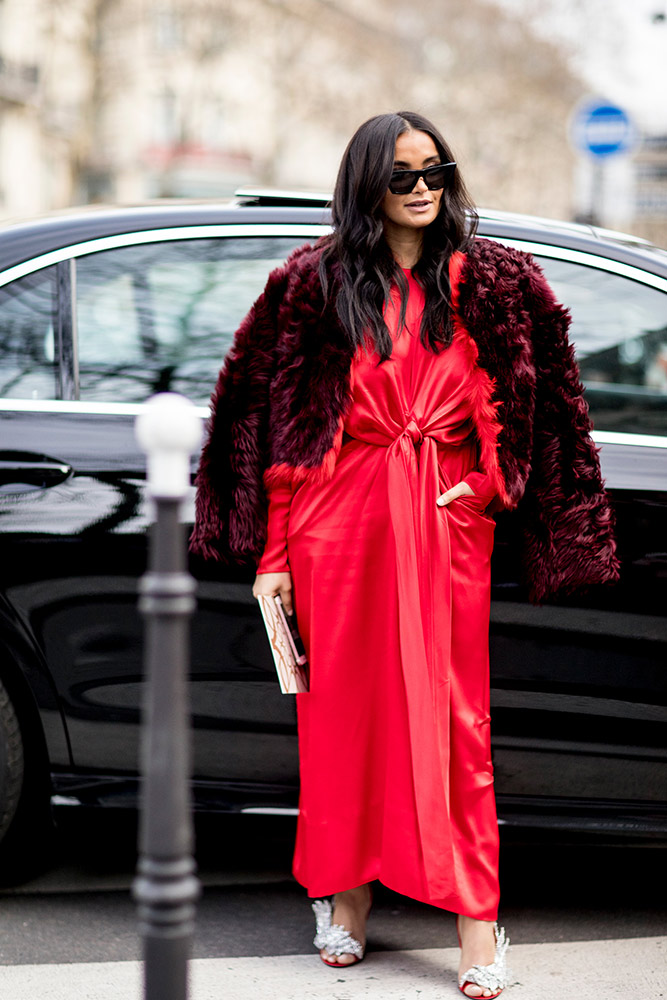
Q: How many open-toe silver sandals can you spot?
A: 2